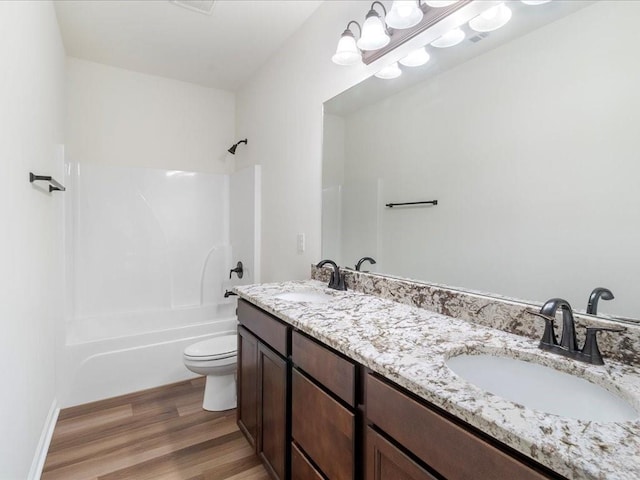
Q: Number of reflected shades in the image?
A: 5